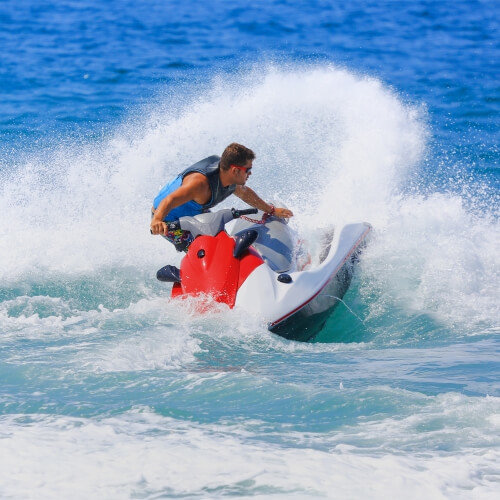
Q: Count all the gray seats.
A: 1